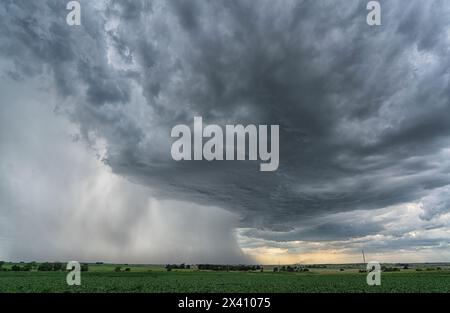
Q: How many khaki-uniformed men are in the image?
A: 0